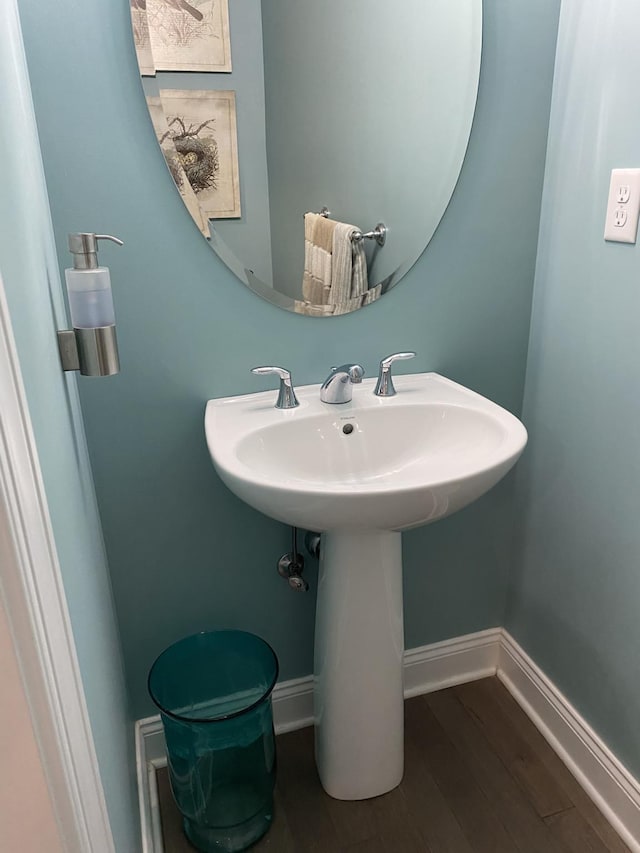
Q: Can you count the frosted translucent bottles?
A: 1